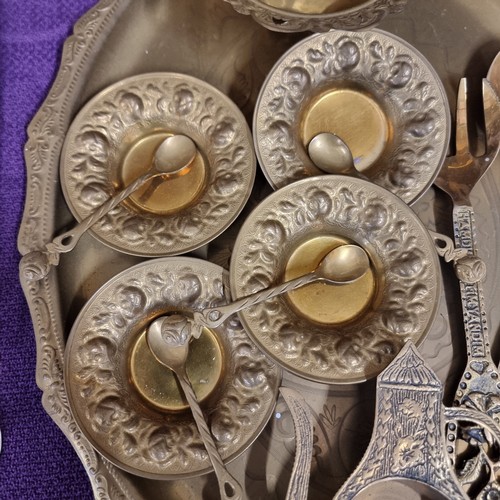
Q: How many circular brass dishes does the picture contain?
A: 4